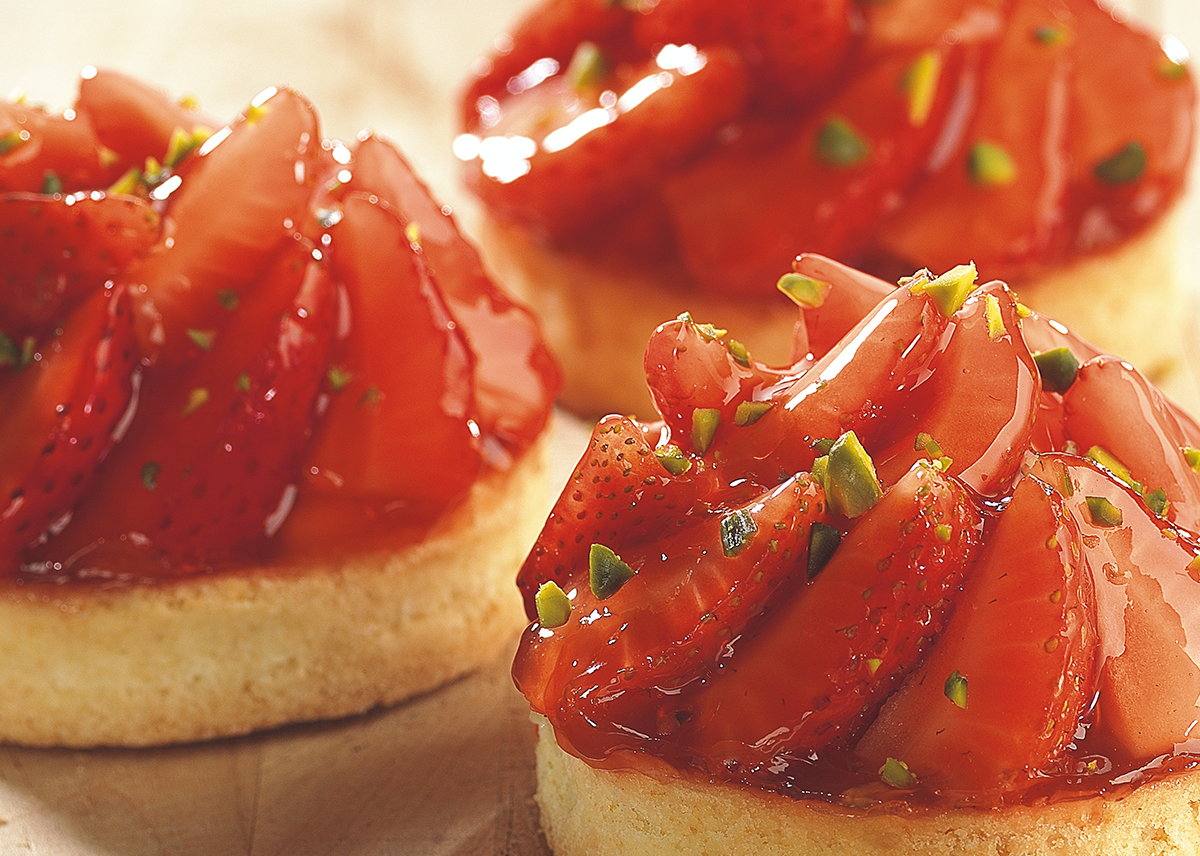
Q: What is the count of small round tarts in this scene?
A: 3